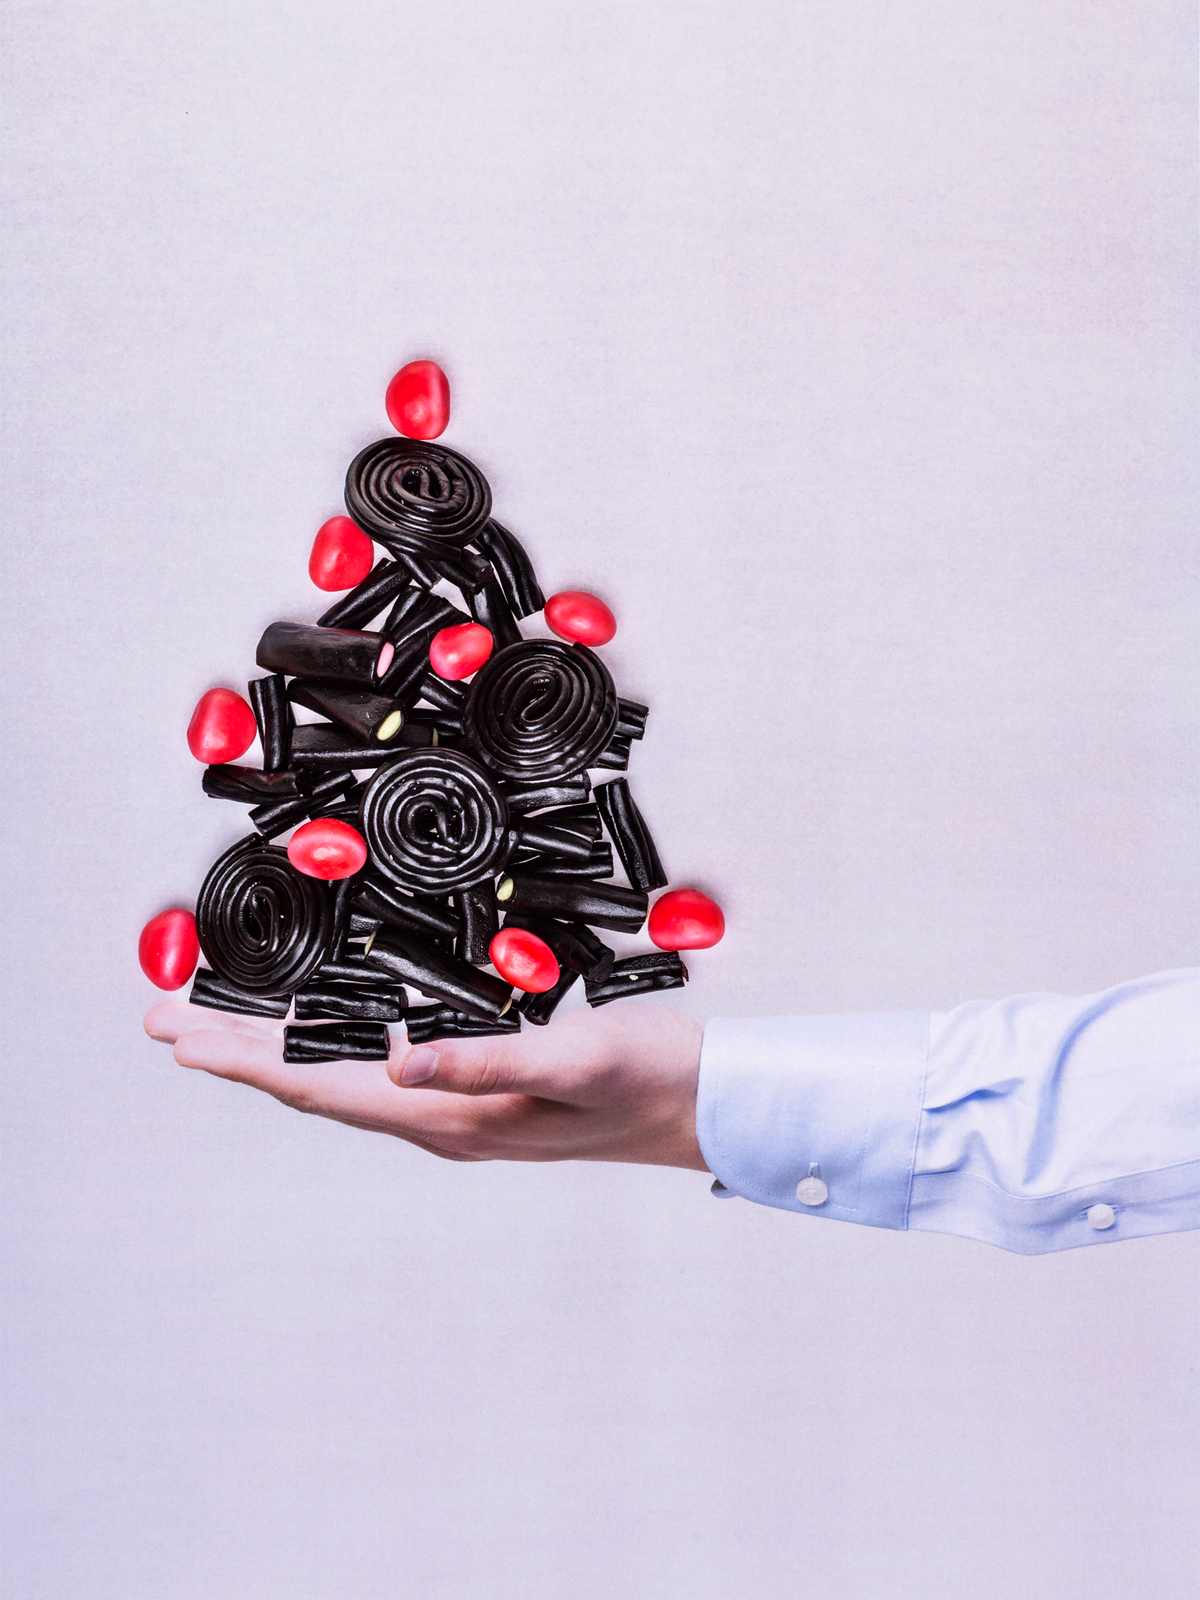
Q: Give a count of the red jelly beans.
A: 9